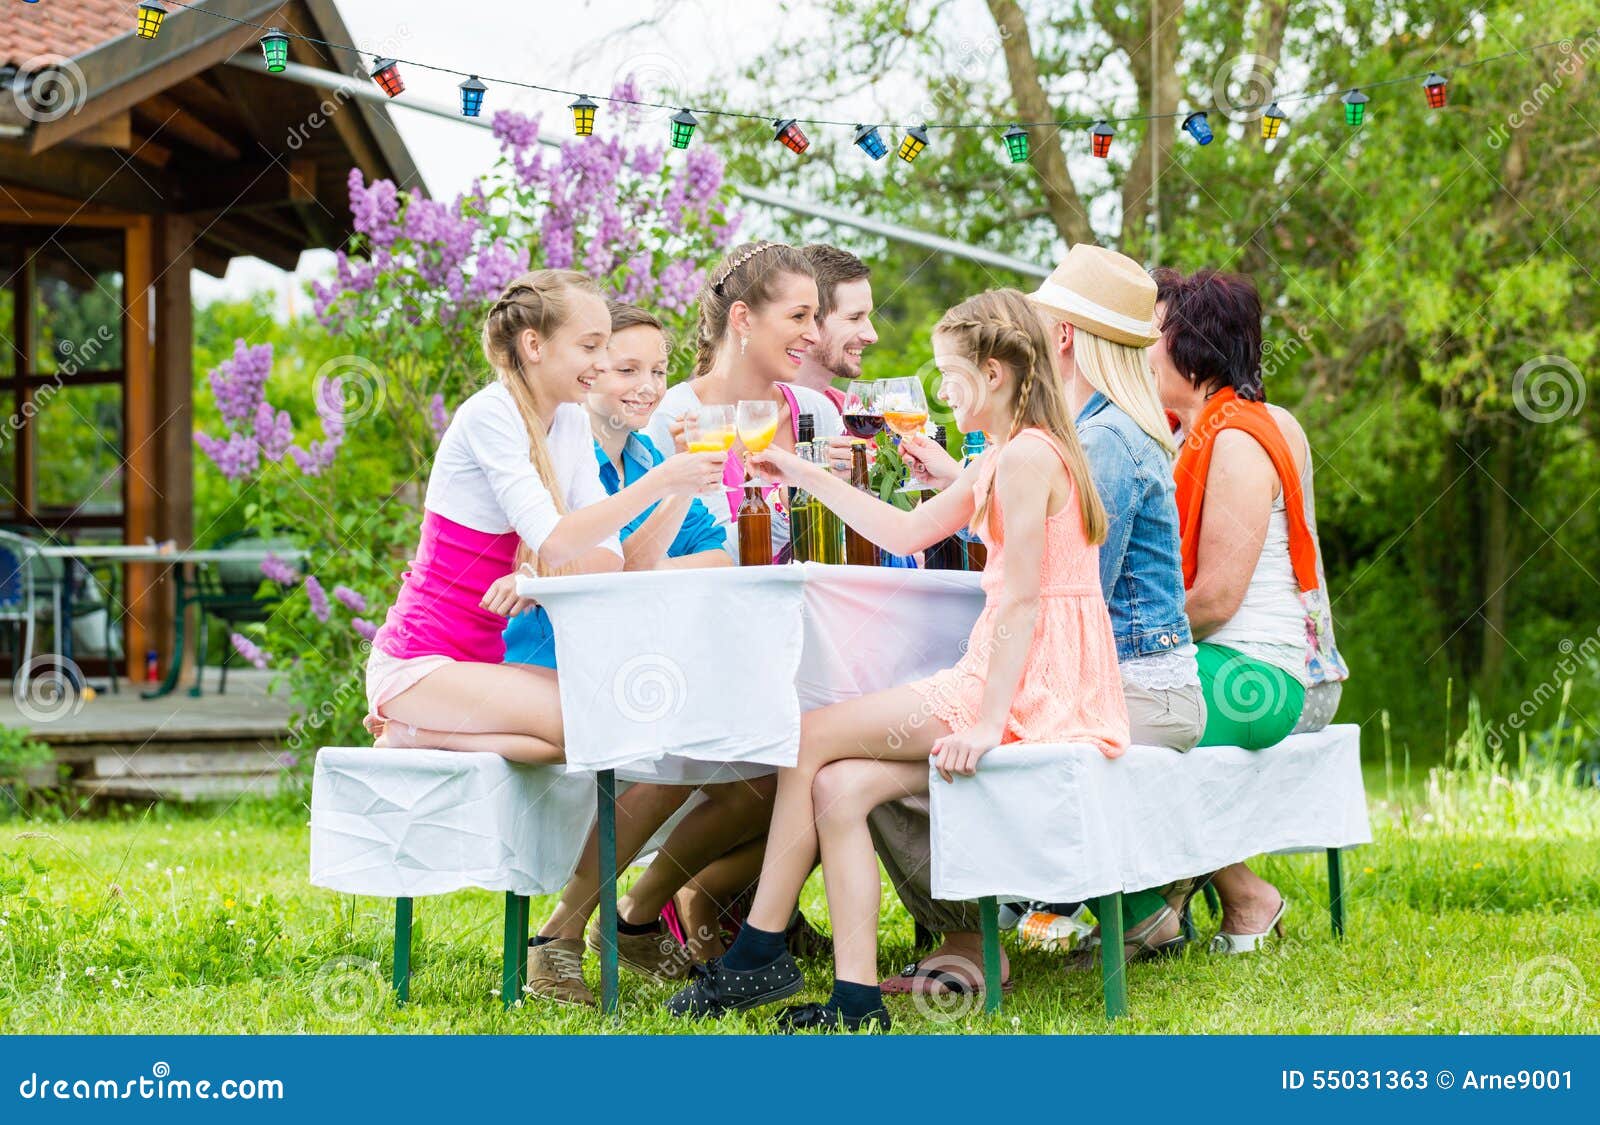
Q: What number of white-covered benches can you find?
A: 2